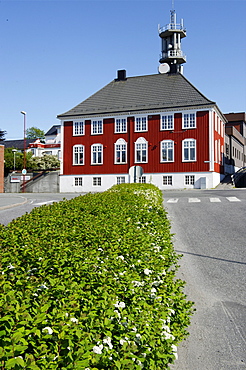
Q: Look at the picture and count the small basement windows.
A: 6